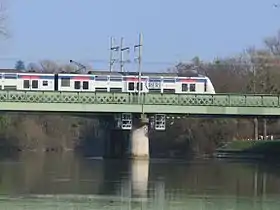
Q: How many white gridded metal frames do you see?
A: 2